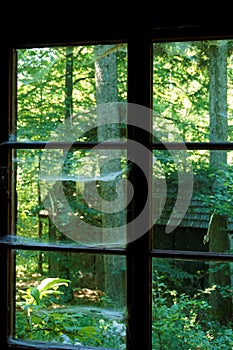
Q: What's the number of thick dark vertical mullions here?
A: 1